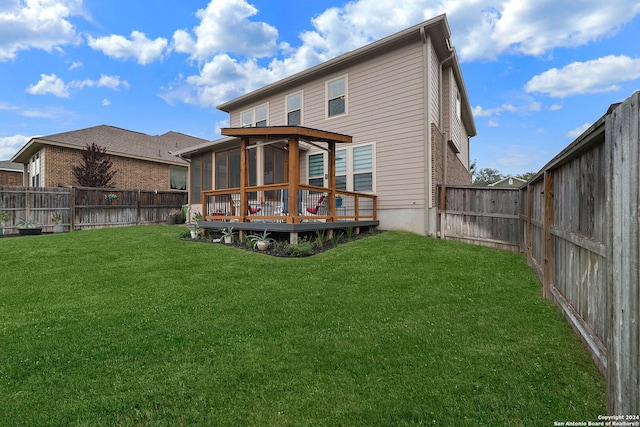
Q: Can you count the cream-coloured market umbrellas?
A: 0